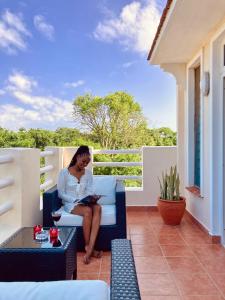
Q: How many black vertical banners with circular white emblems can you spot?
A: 0